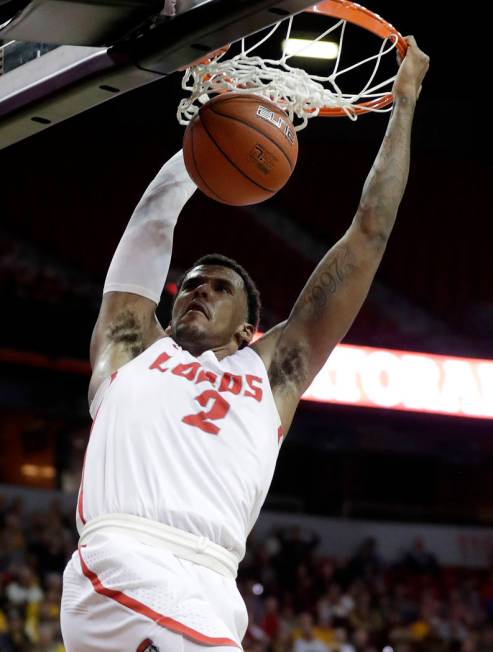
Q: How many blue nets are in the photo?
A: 0